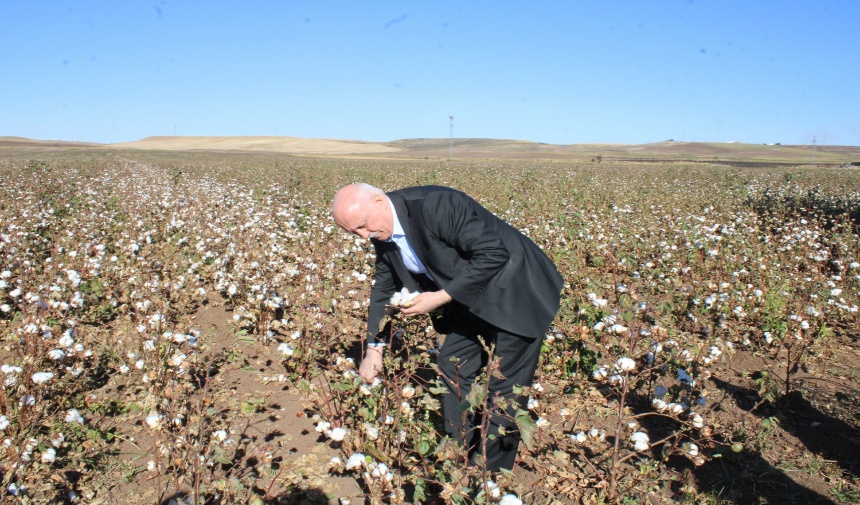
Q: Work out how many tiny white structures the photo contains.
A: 2